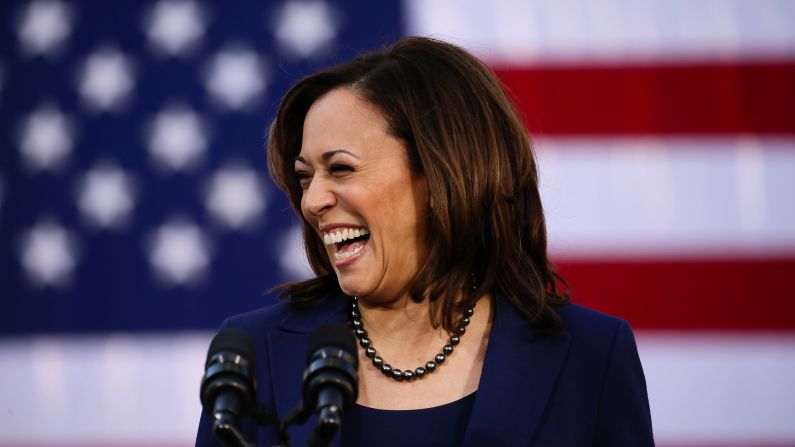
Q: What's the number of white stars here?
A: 12